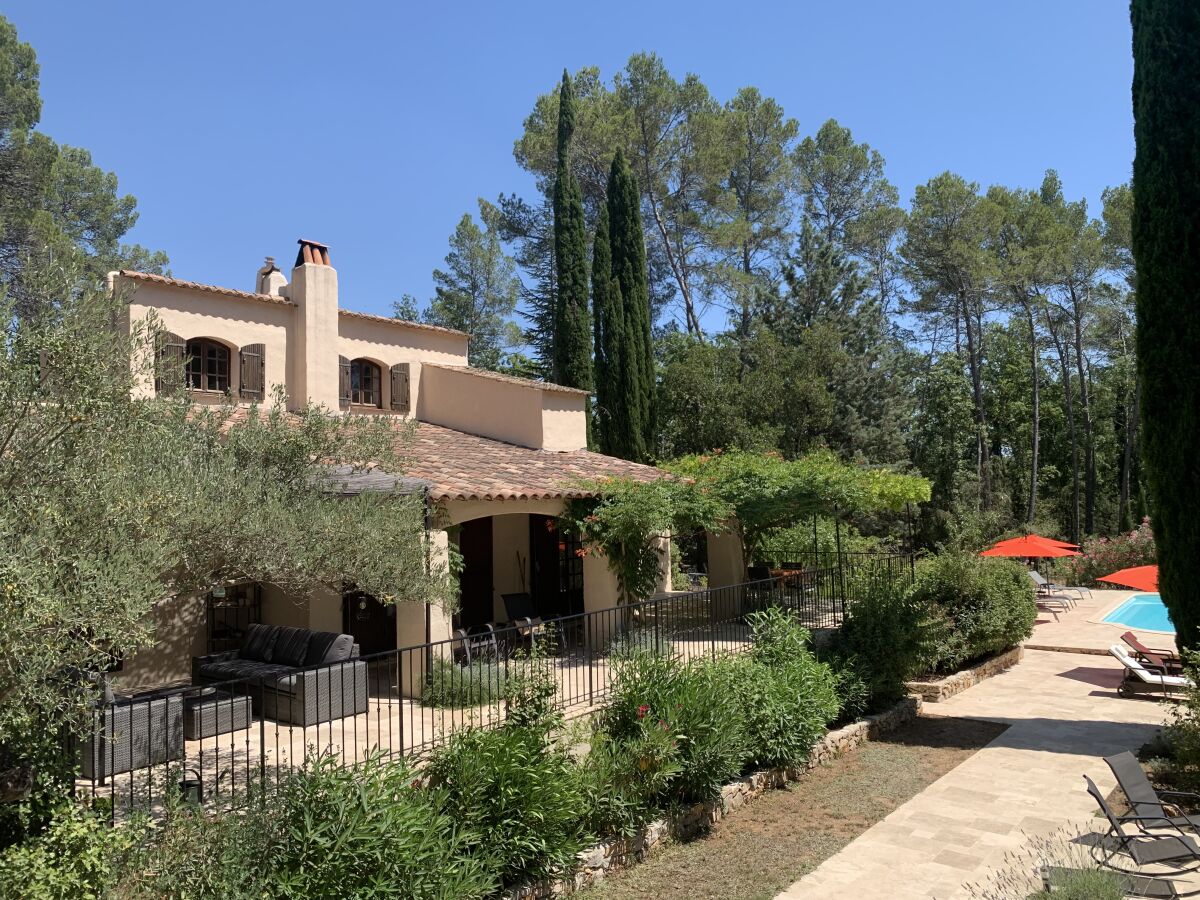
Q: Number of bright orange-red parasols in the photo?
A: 3